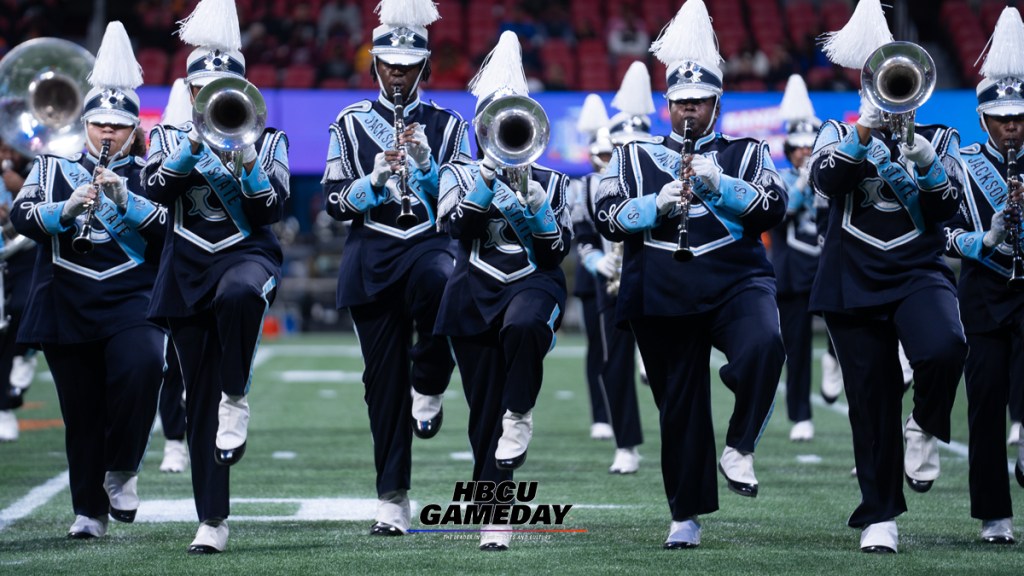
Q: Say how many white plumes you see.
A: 11